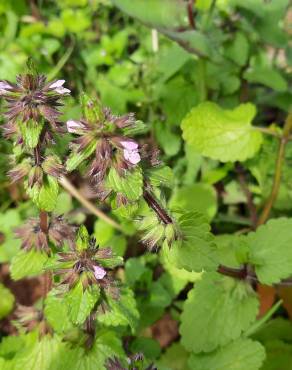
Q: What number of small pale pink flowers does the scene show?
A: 5